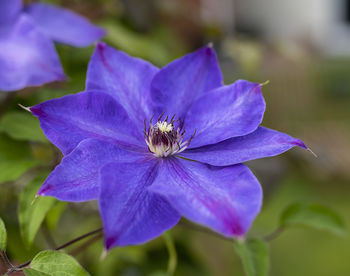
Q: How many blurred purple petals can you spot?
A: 3